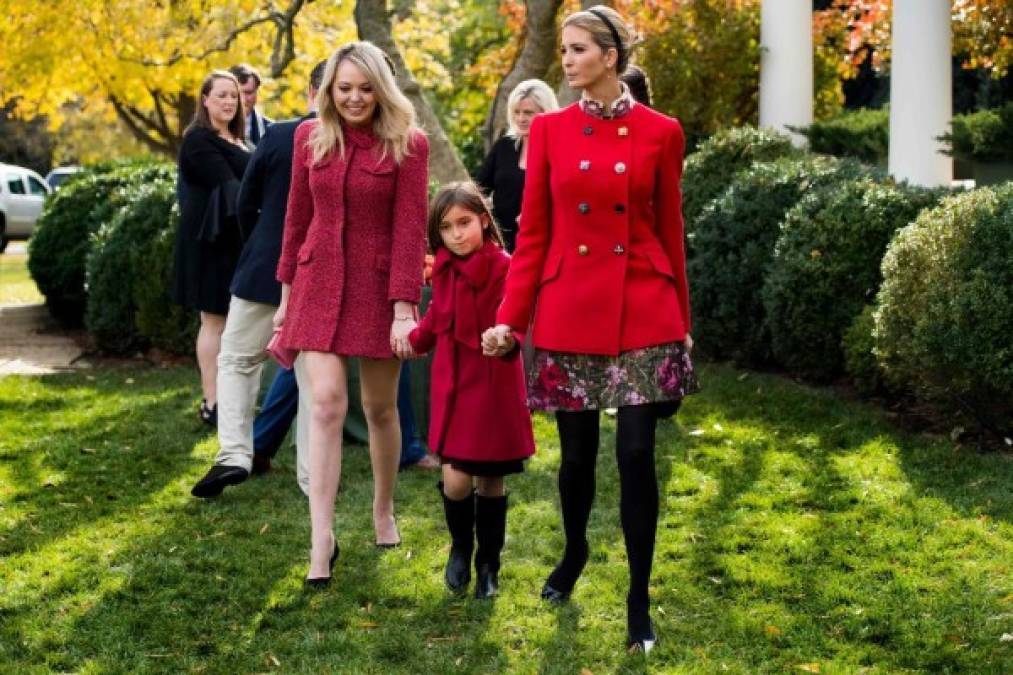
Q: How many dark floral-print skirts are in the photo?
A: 1